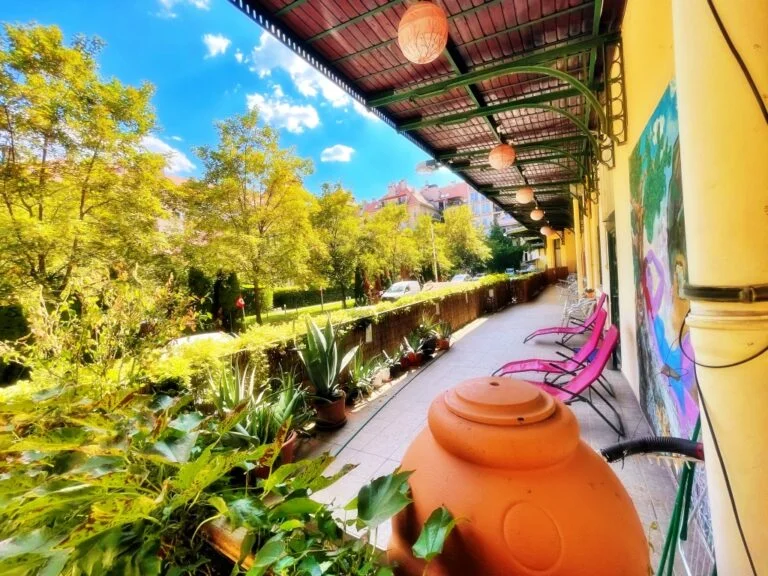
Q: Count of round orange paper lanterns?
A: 5